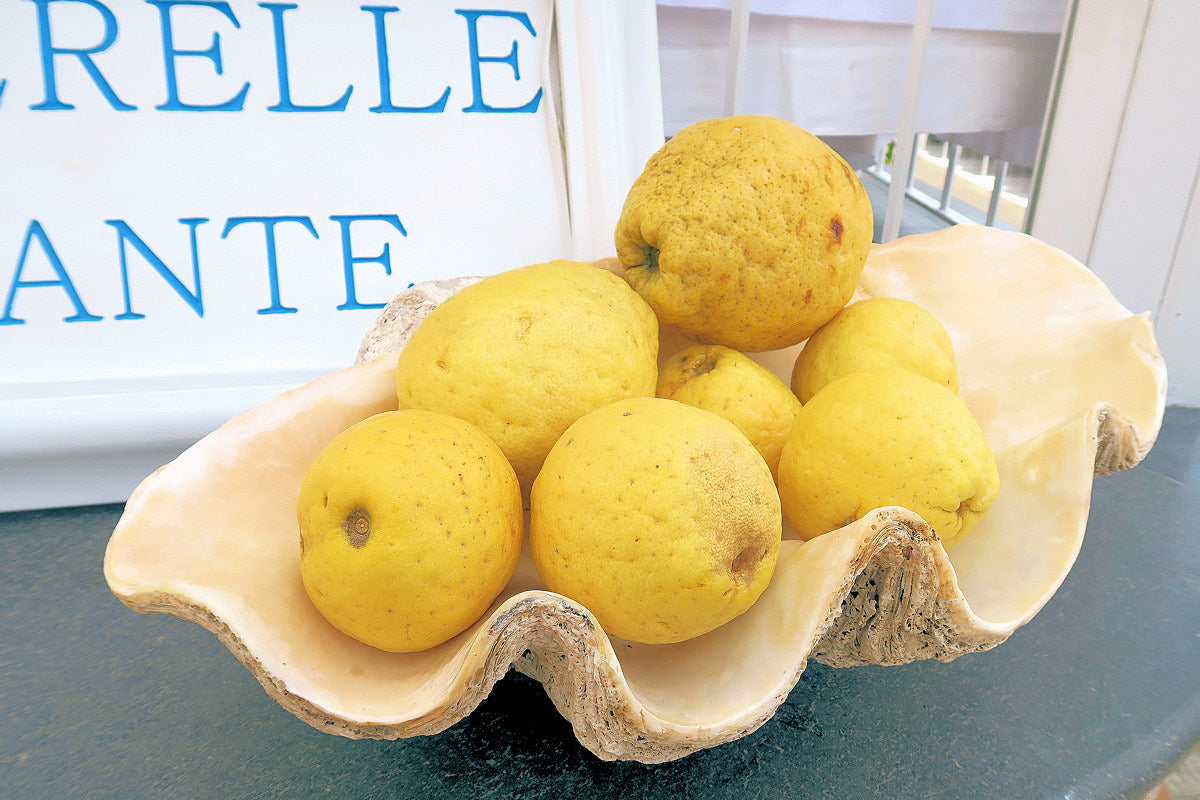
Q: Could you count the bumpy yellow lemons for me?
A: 7